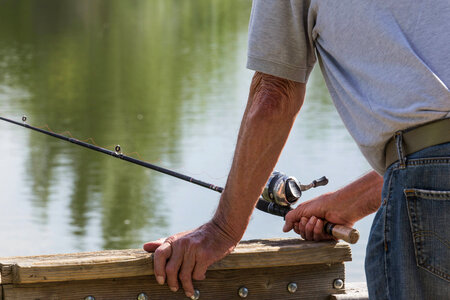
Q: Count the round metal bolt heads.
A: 6